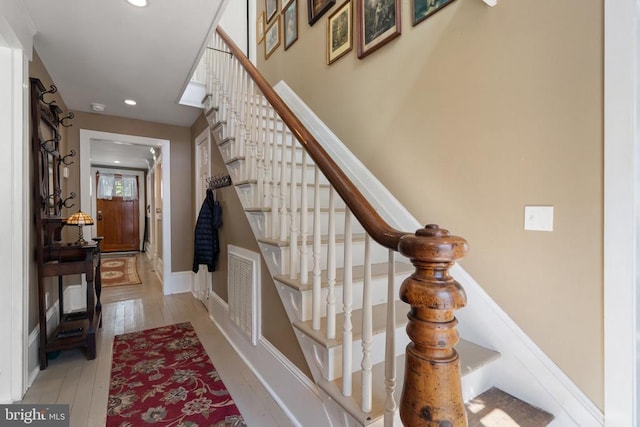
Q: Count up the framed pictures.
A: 9